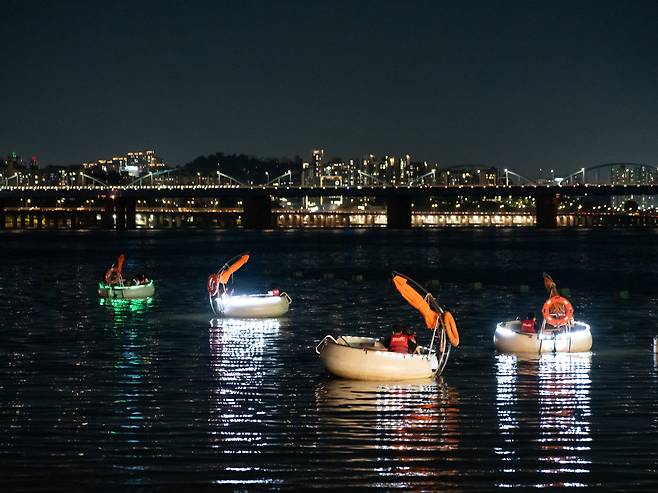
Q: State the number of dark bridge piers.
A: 4